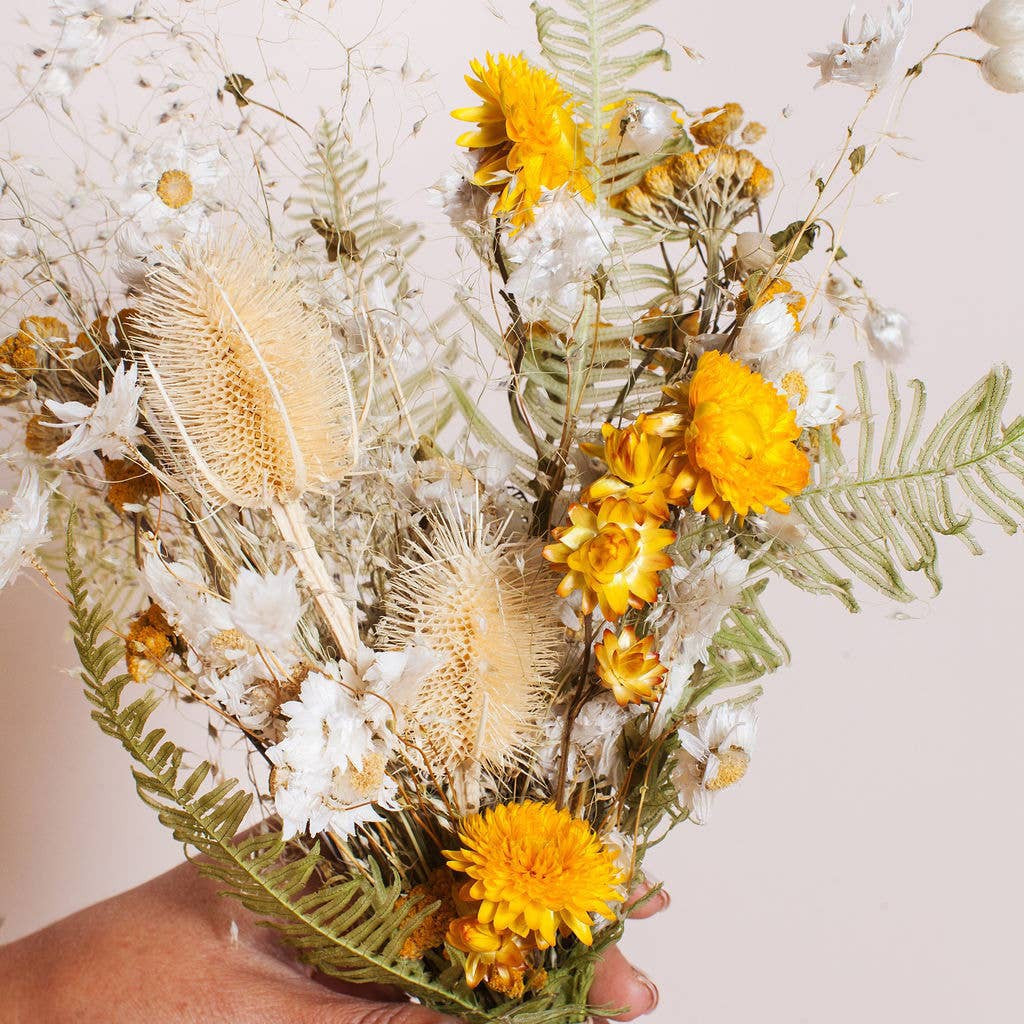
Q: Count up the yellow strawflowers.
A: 7